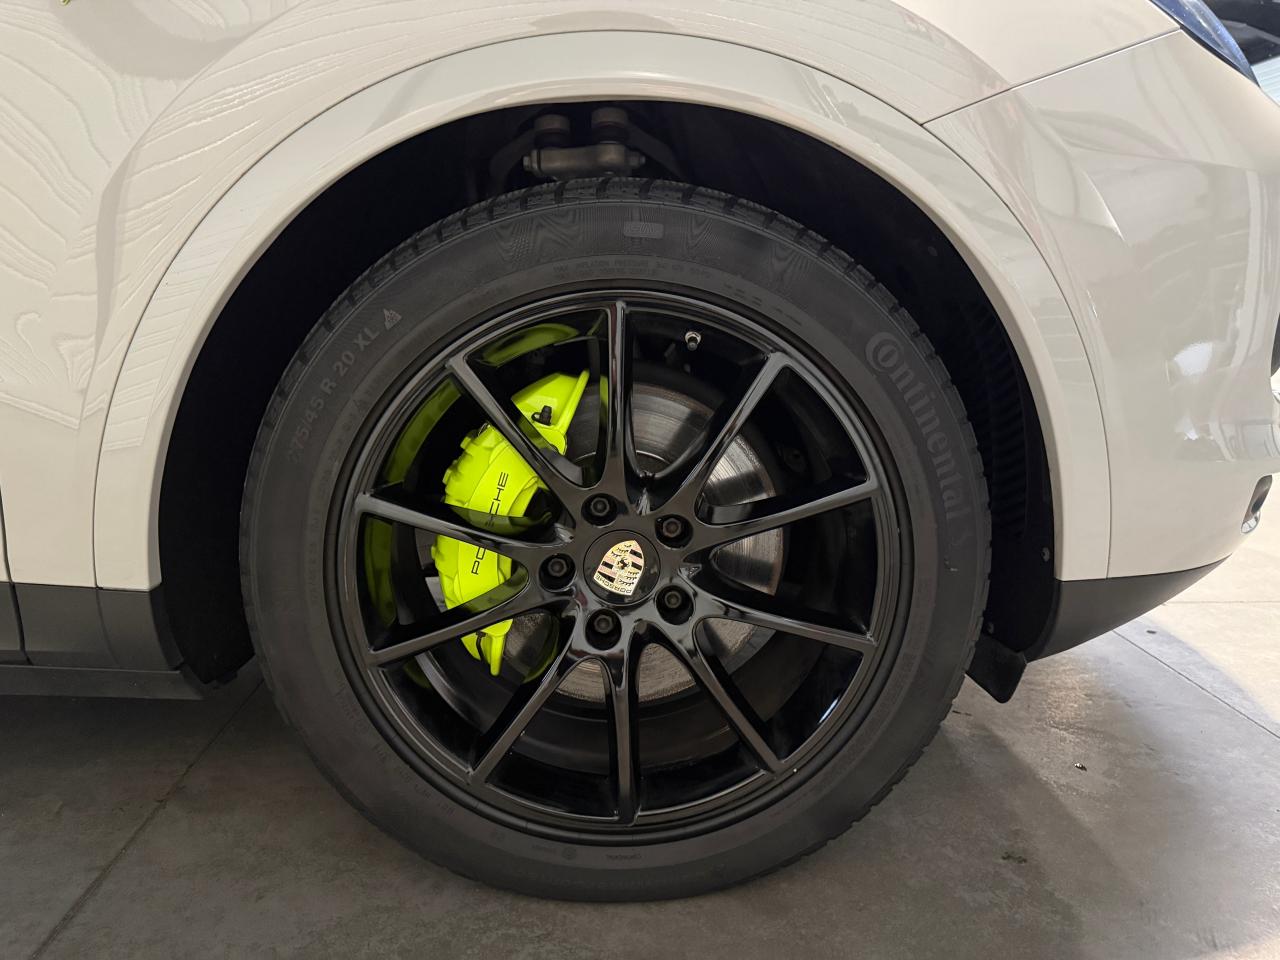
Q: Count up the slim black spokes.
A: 10